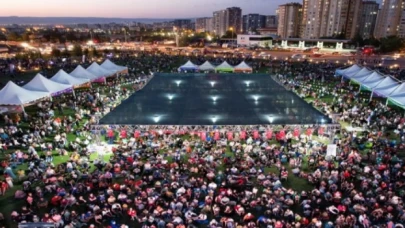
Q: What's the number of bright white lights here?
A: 9